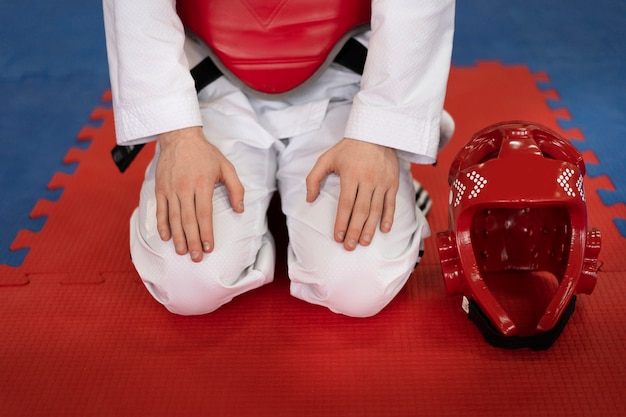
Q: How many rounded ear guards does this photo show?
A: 2